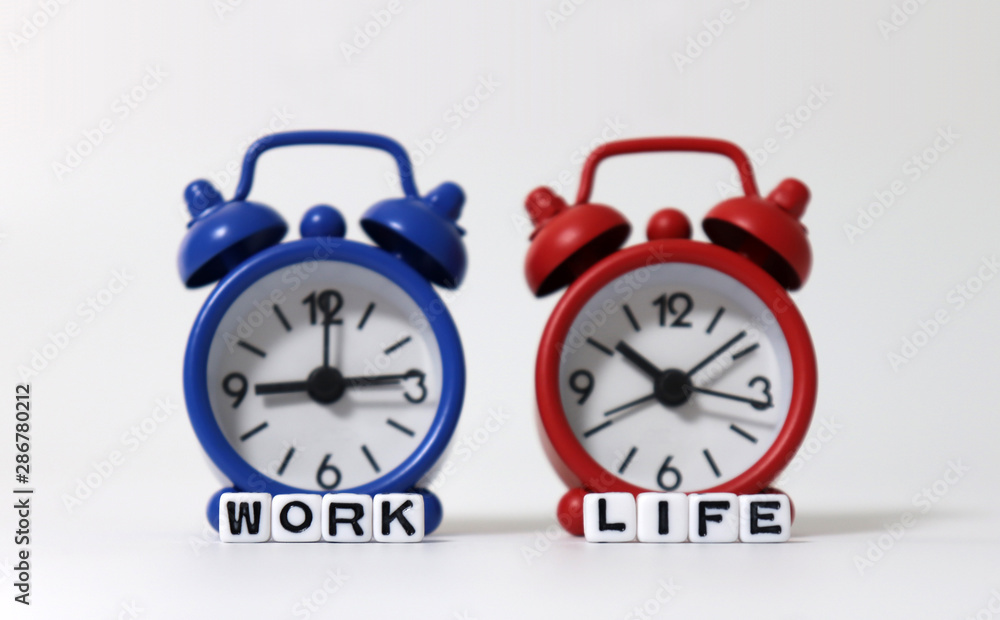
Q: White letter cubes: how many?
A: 8